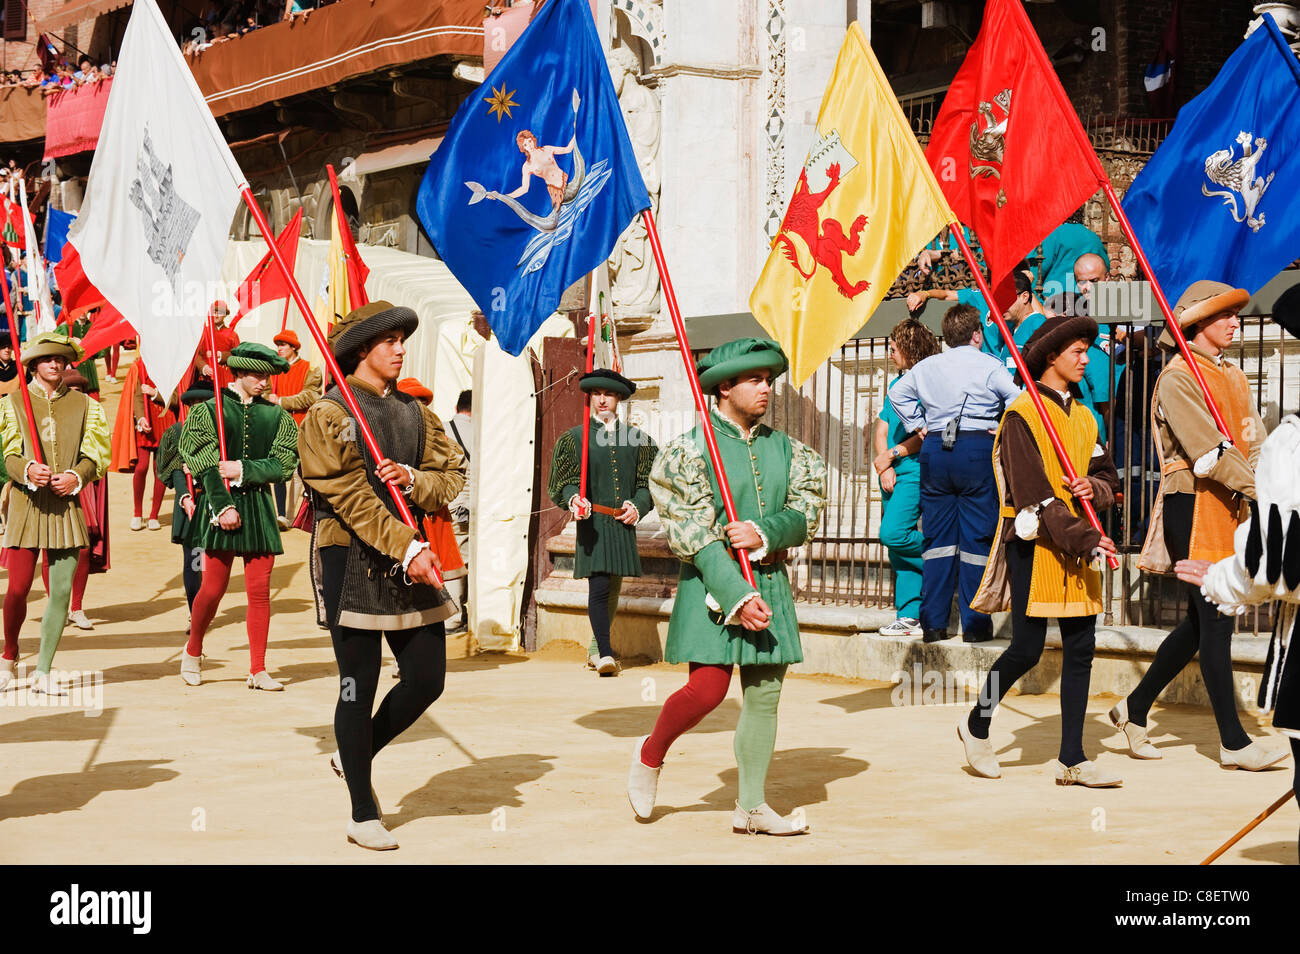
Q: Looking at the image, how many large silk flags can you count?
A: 5